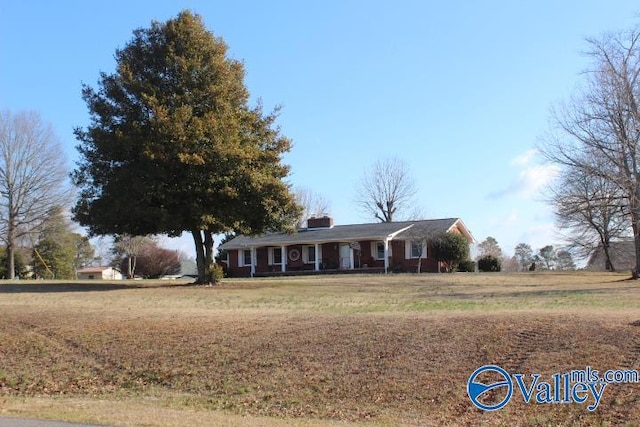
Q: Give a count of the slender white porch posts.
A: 5